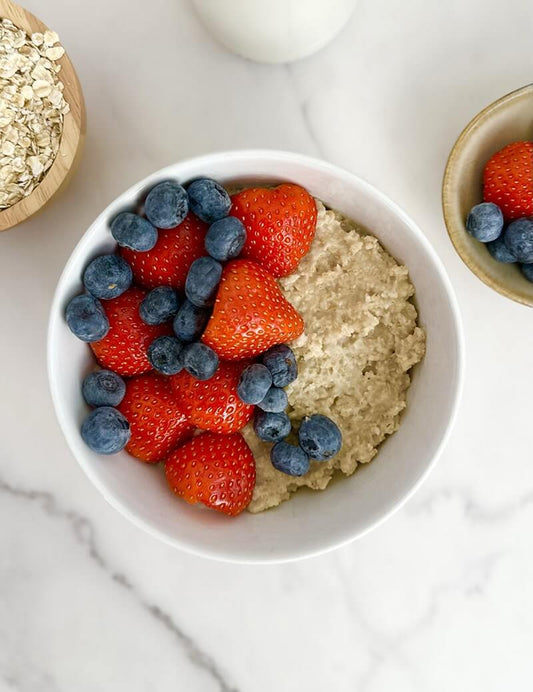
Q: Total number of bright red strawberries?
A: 8